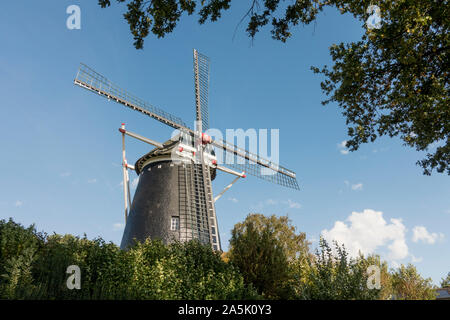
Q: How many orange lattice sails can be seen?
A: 0